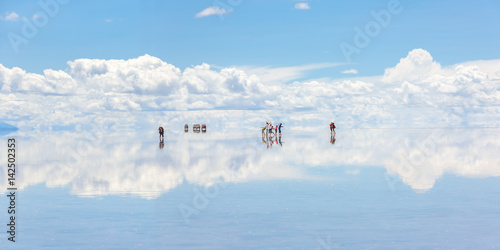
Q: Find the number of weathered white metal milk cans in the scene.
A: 0